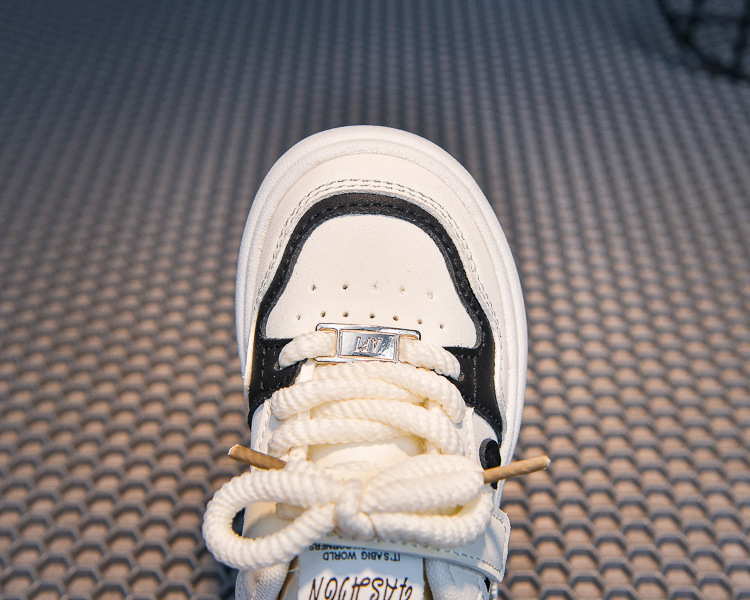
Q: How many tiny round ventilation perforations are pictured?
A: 12